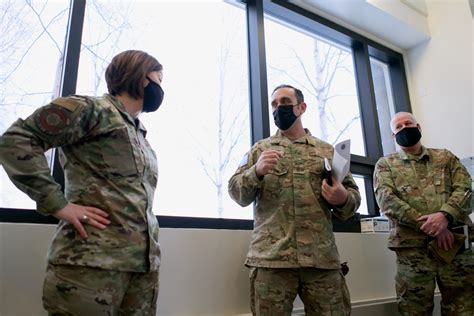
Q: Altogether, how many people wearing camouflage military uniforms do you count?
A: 3